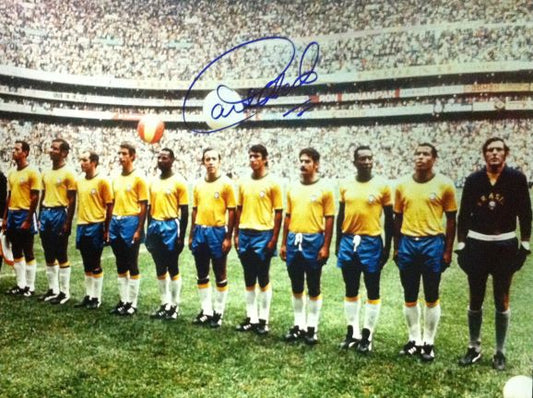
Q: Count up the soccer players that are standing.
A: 11